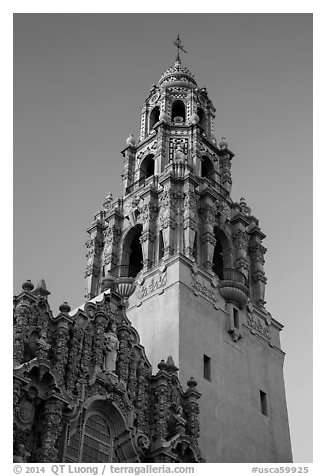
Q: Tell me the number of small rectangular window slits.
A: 3